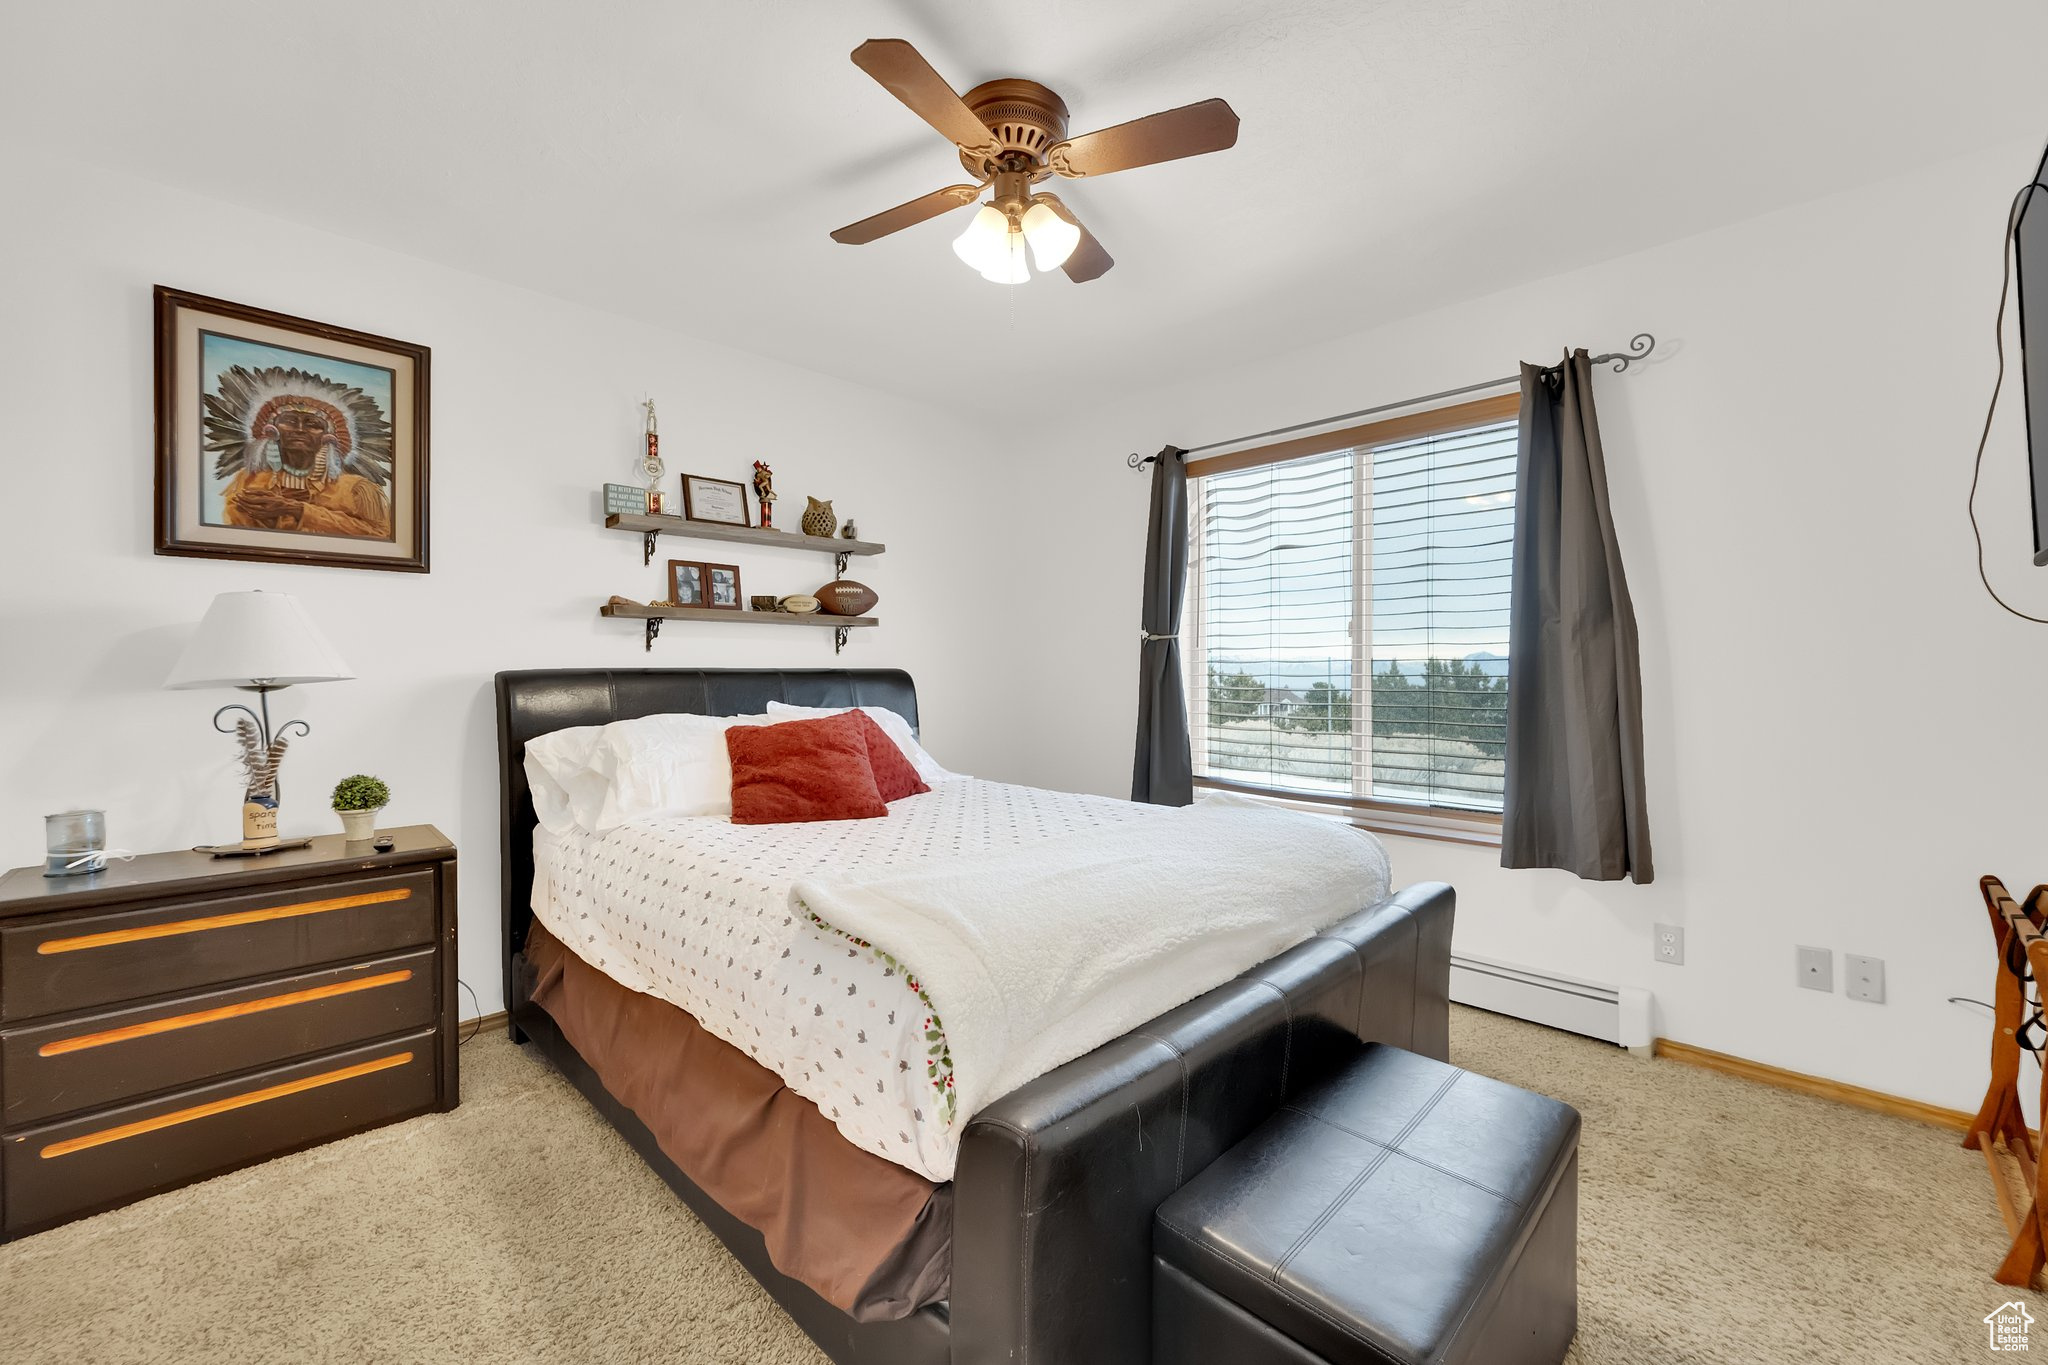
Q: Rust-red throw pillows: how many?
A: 2